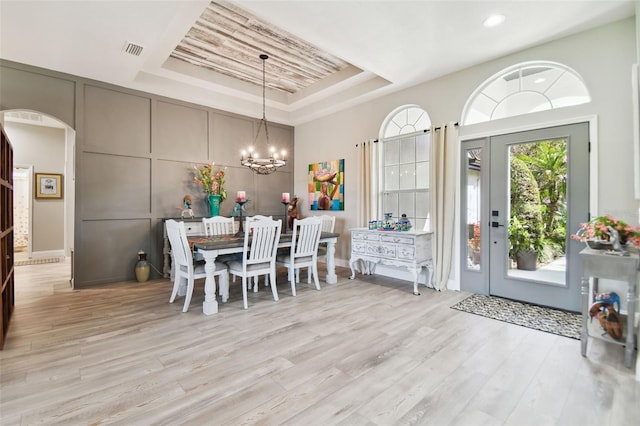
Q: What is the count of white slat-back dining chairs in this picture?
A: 6